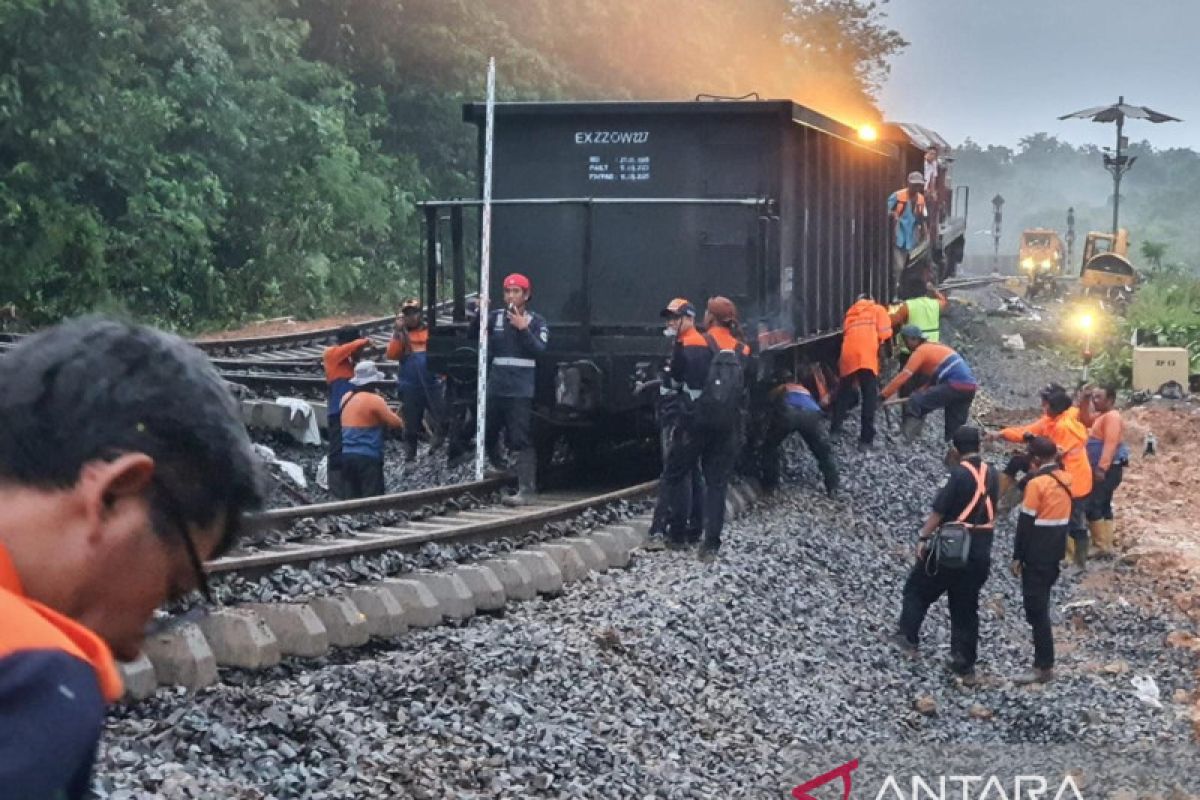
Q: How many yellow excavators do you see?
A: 1